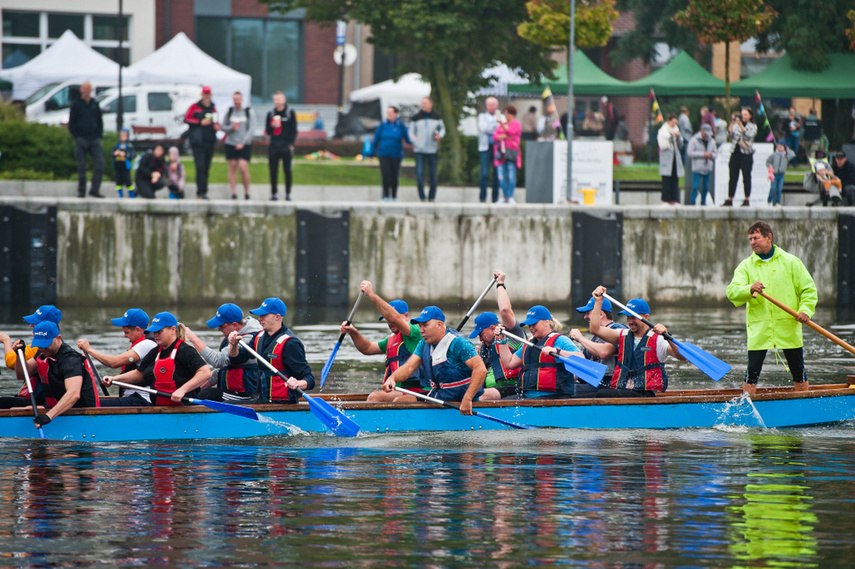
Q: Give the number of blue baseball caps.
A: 12